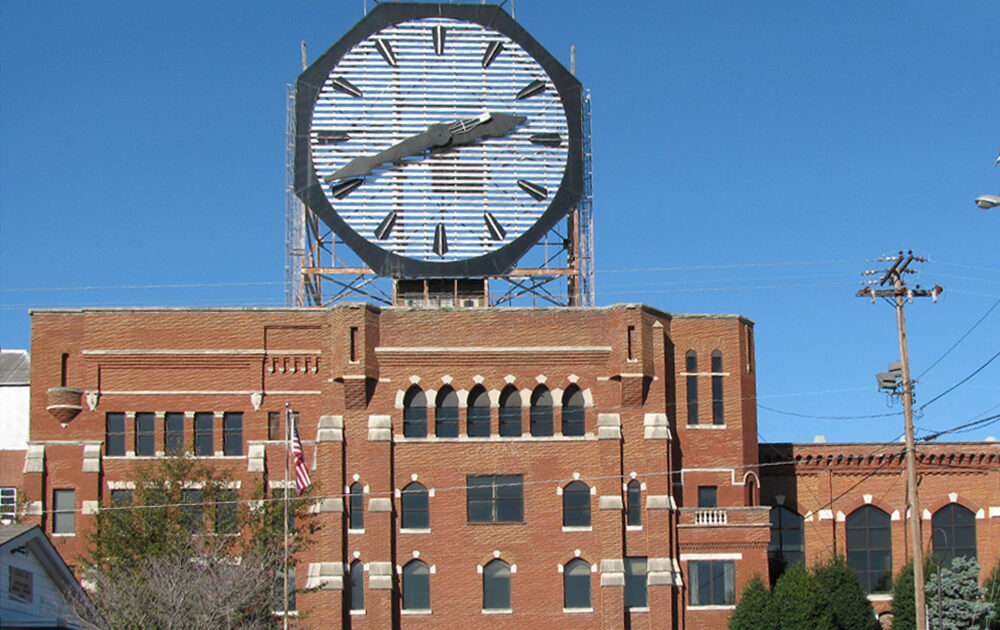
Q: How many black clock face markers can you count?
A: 12